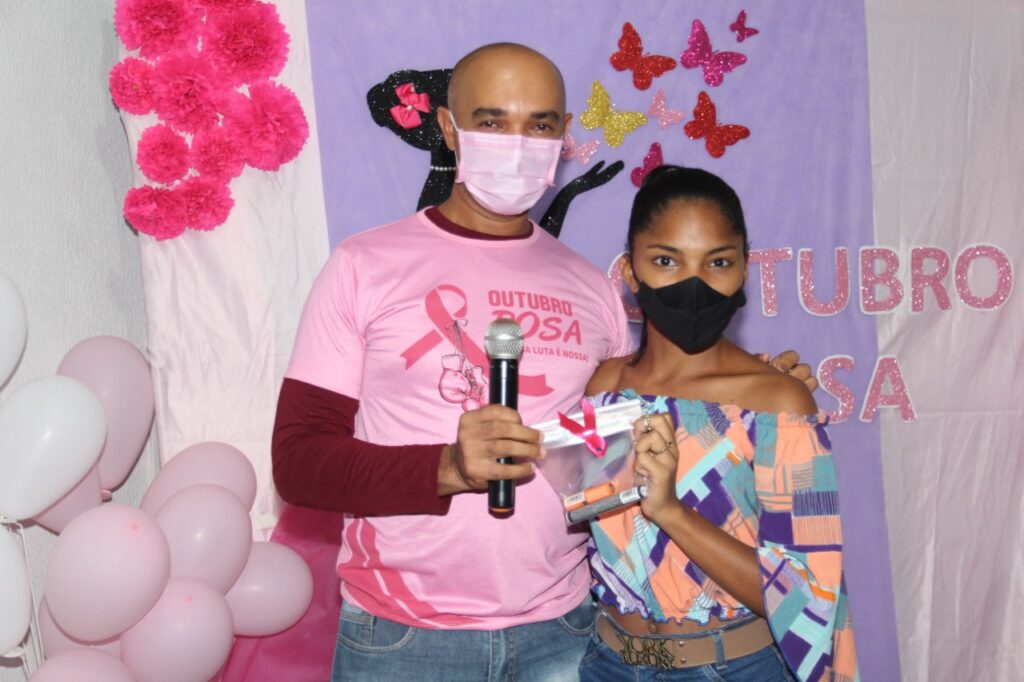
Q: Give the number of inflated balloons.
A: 12